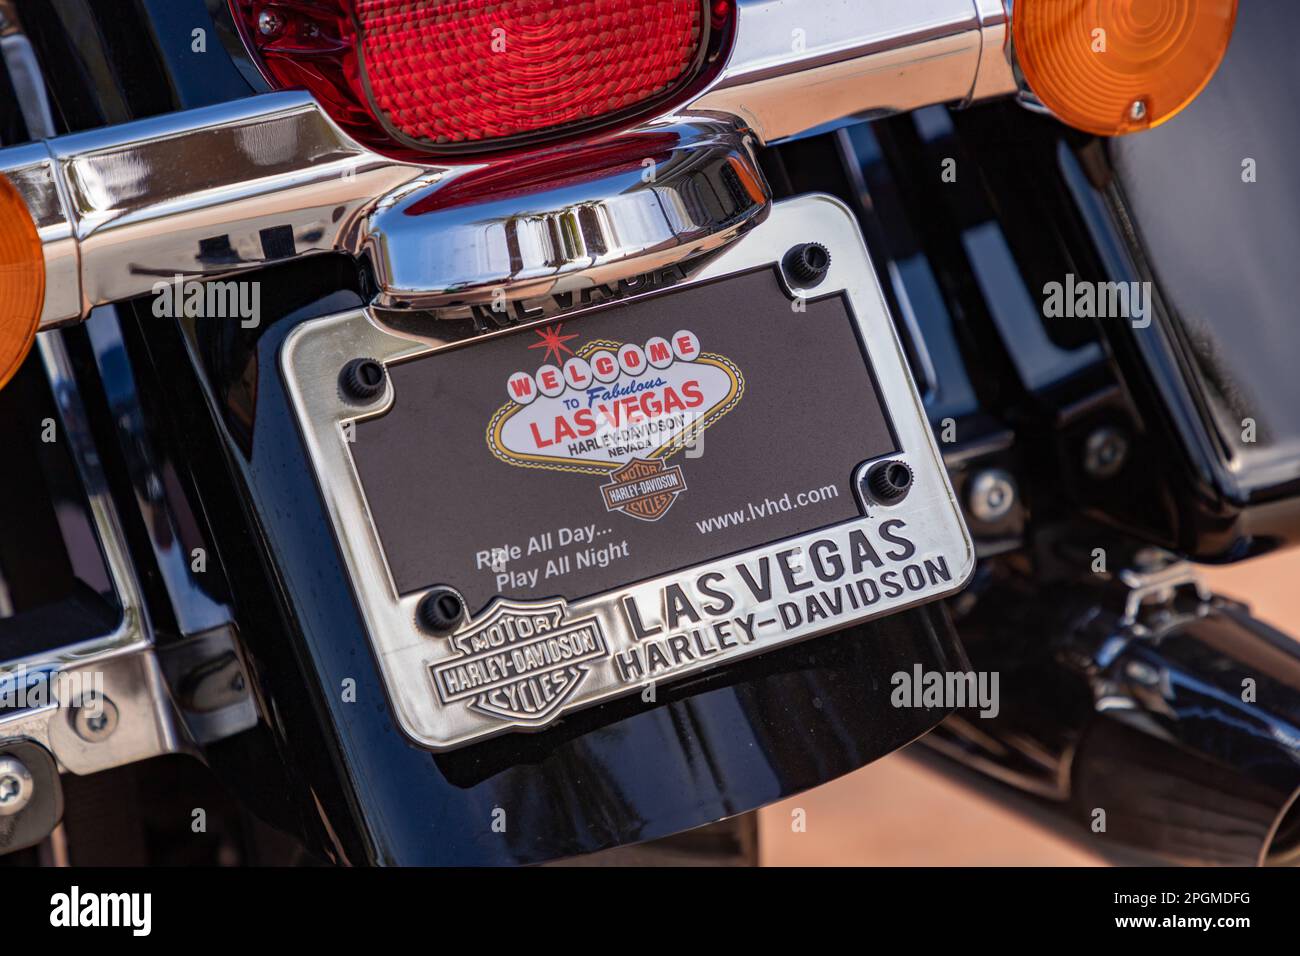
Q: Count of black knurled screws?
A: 4